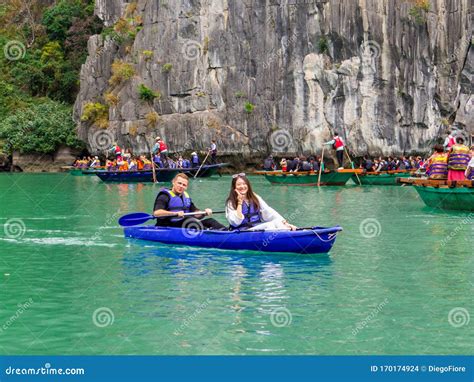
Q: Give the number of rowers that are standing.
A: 5